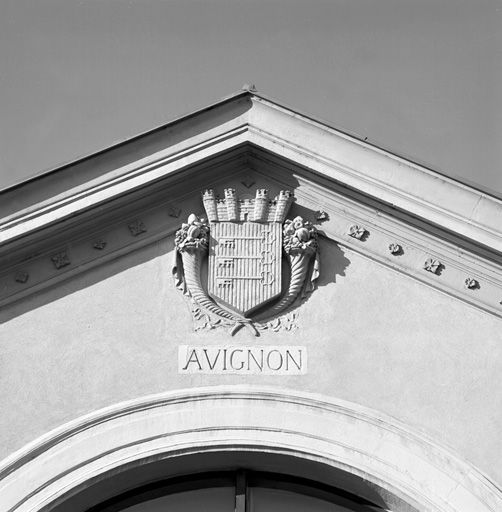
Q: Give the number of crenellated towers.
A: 4